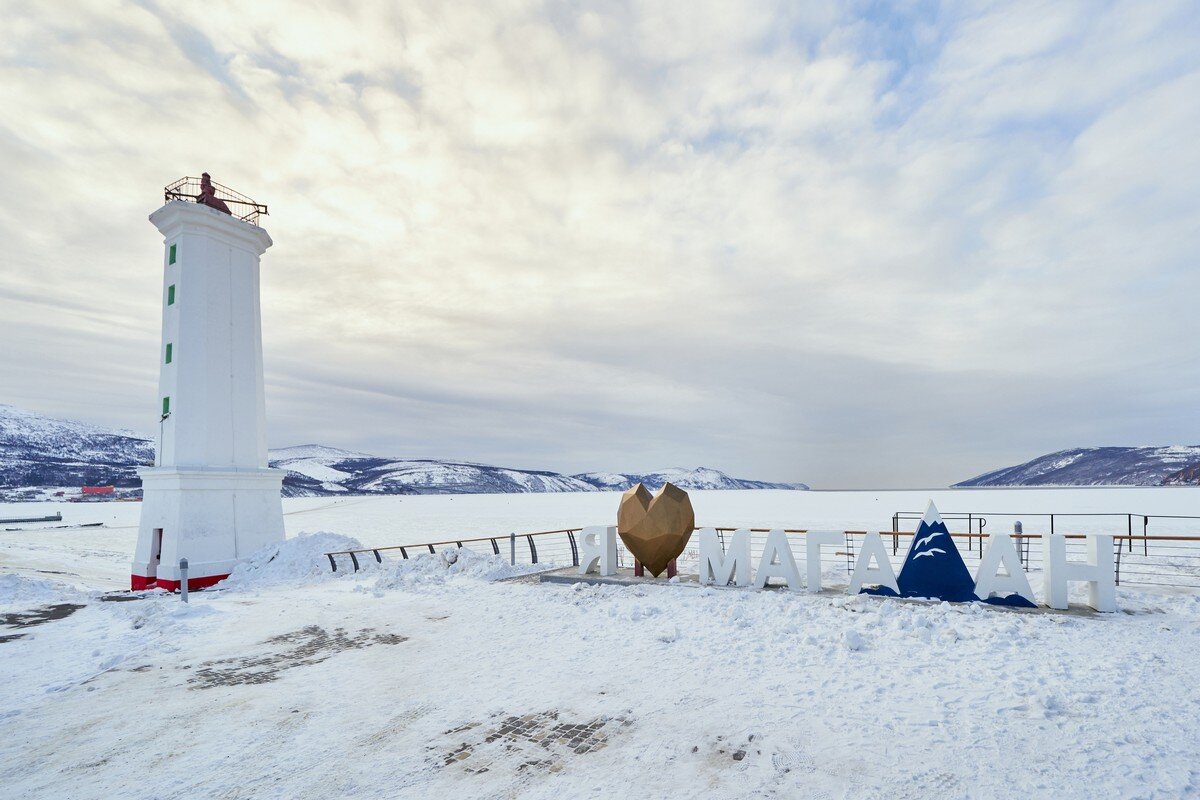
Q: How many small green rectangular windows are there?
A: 4